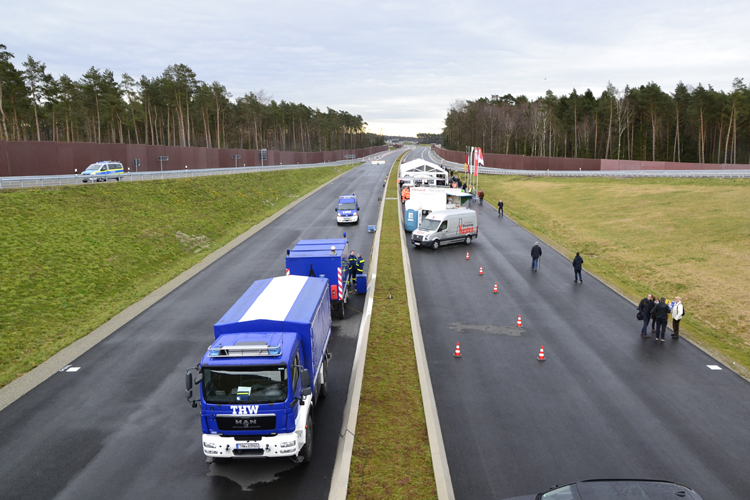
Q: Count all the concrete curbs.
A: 2